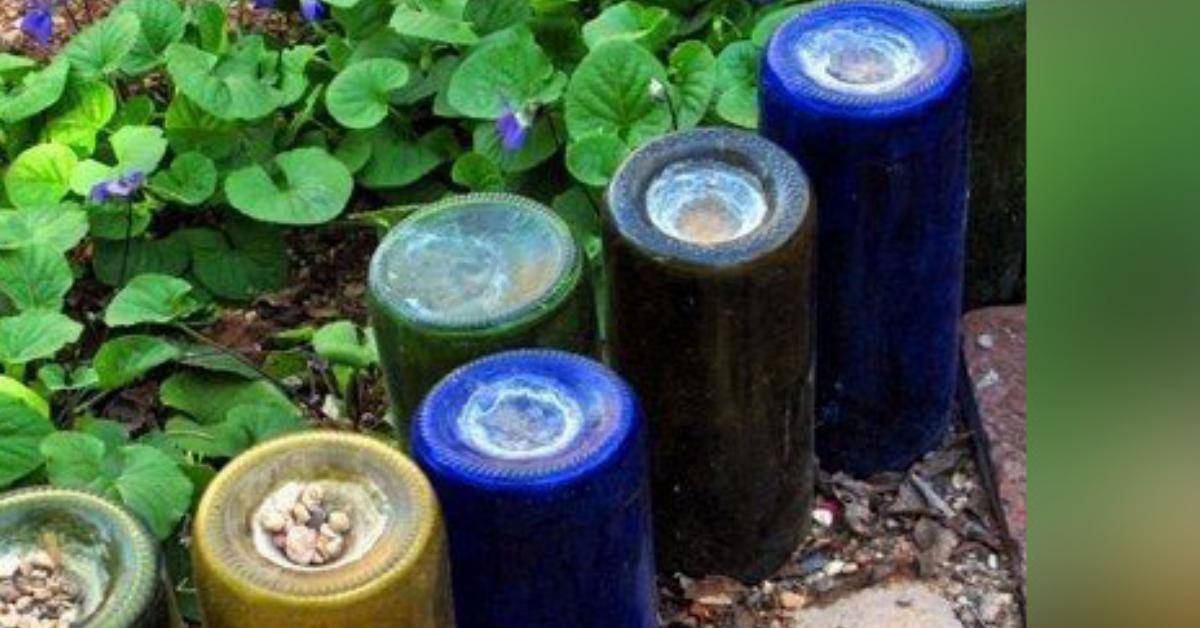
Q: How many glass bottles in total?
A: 7